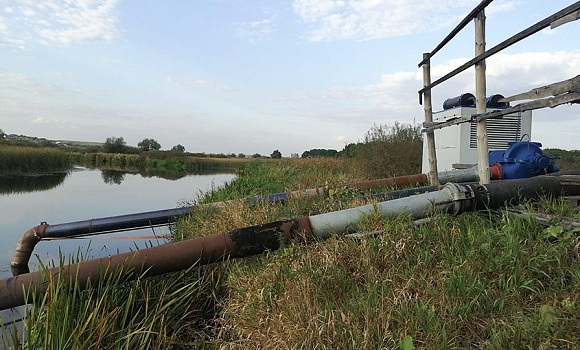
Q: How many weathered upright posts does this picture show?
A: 2